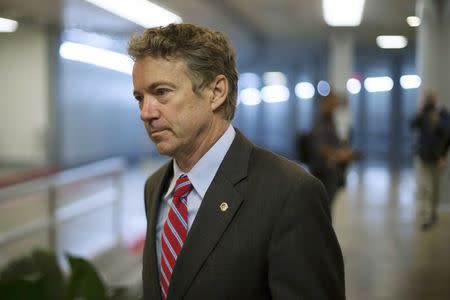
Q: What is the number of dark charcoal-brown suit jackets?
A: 1